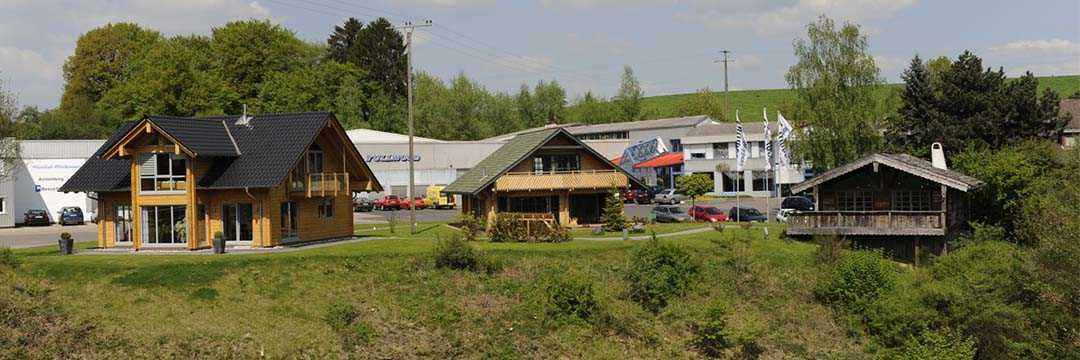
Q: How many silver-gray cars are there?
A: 2